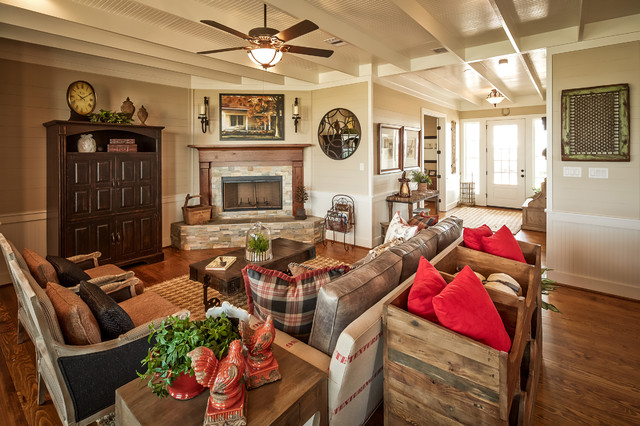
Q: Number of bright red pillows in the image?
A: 4